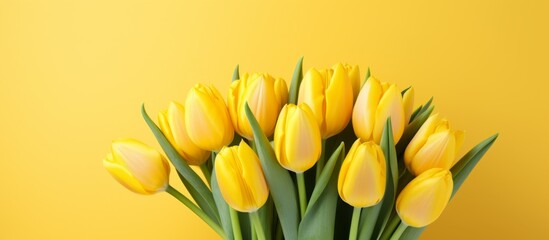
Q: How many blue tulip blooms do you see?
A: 0